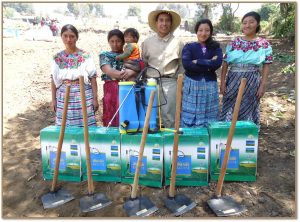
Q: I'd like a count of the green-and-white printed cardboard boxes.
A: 5